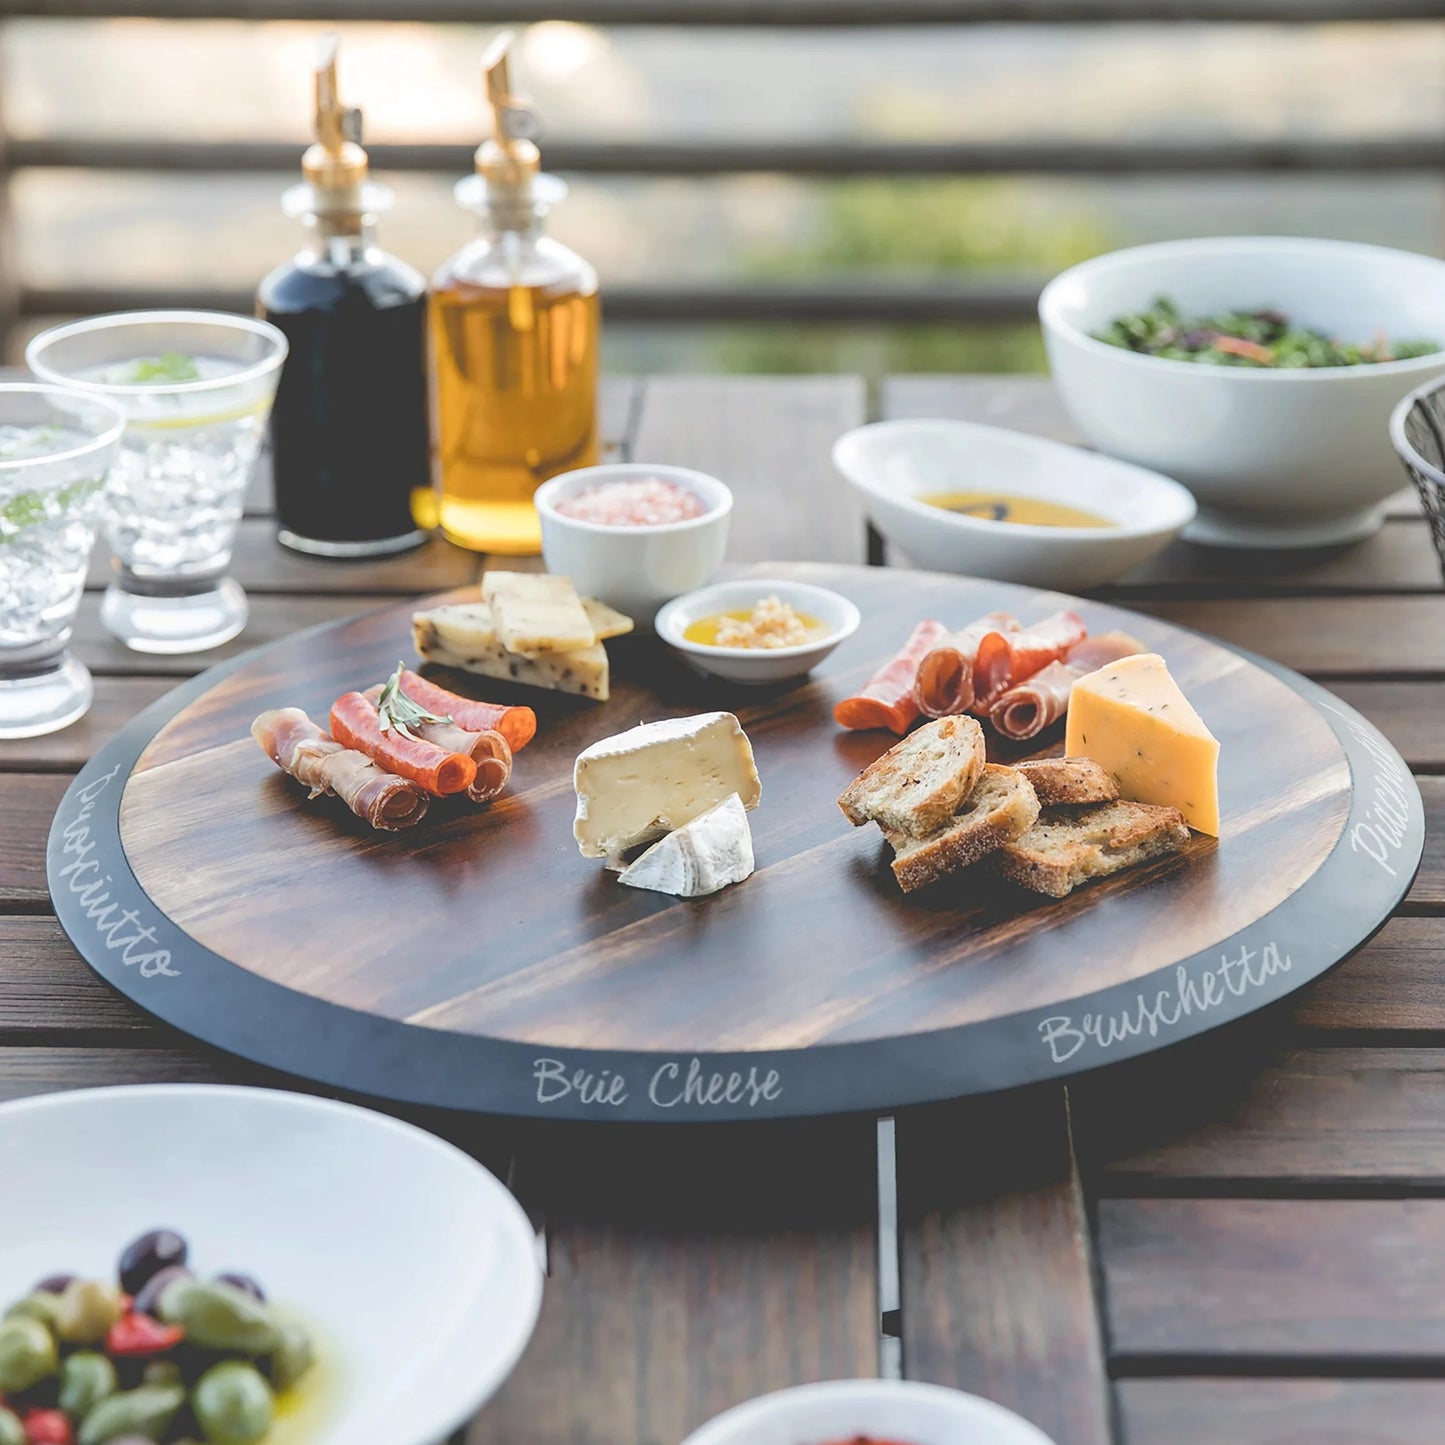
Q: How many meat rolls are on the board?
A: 8